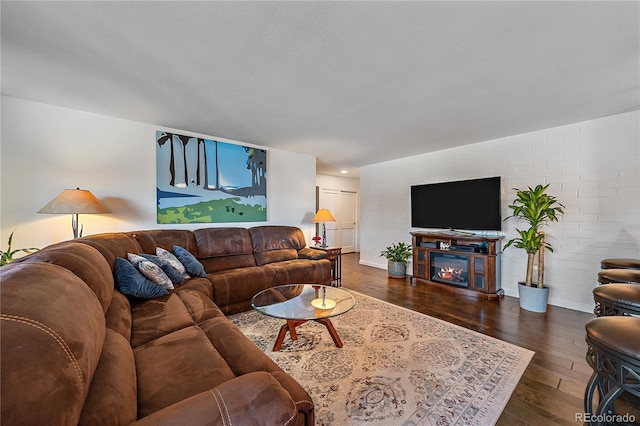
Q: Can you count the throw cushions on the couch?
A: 5